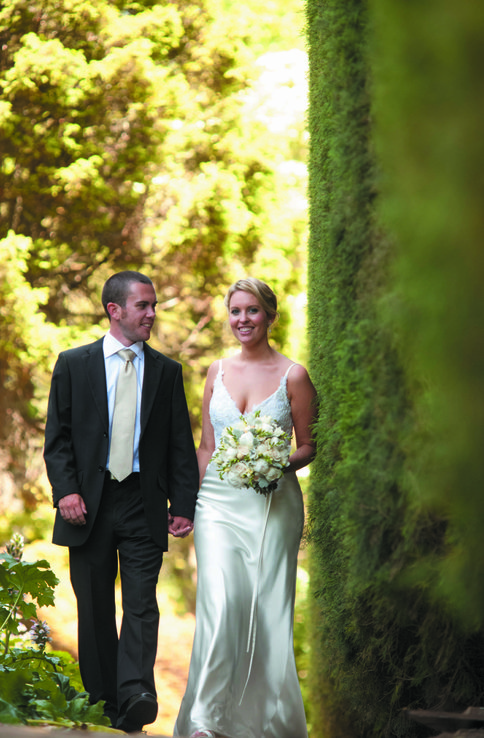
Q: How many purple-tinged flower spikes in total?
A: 2